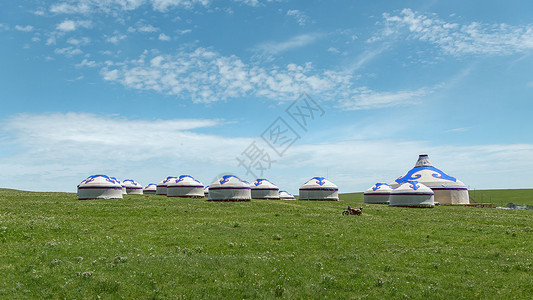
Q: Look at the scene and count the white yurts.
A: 14